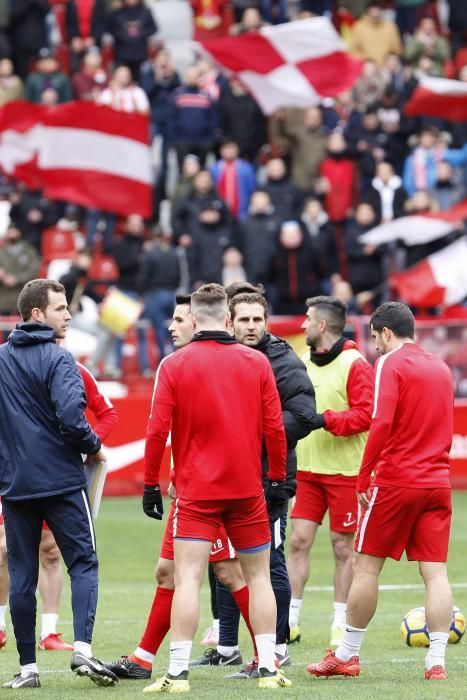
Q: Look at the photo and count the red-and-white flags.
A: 5